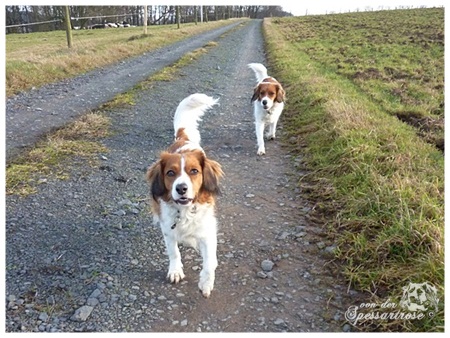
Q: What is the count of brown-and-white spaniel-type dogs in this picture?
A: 2